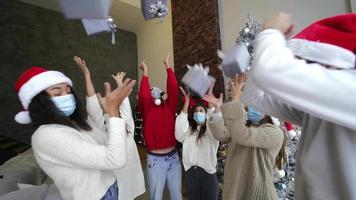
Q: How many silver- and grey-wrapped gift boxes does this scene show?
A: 5